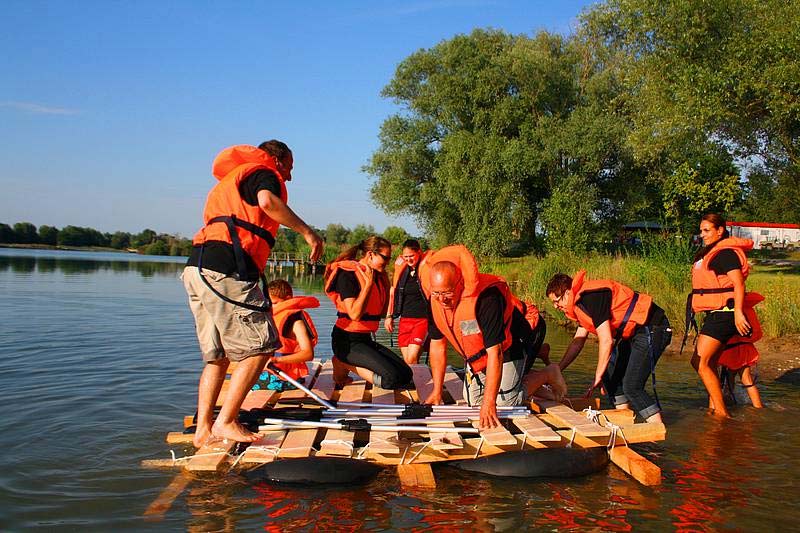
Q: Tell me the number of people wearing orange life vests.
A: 9